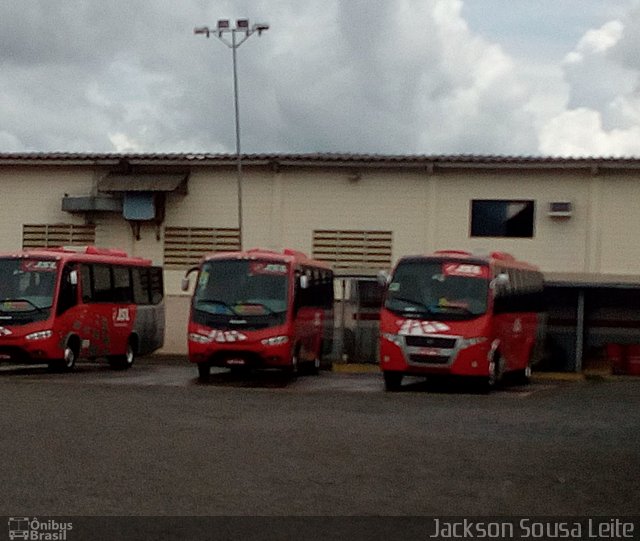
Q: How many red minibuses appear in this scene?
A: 3